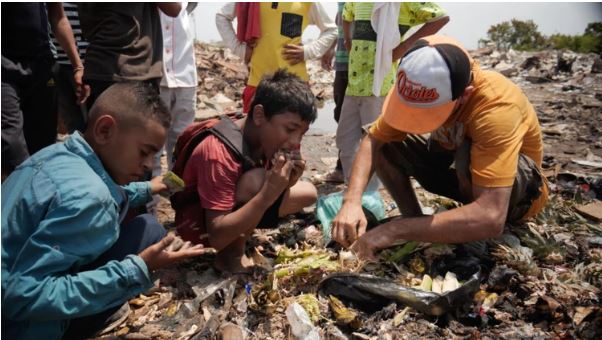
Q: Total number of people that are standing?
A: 7